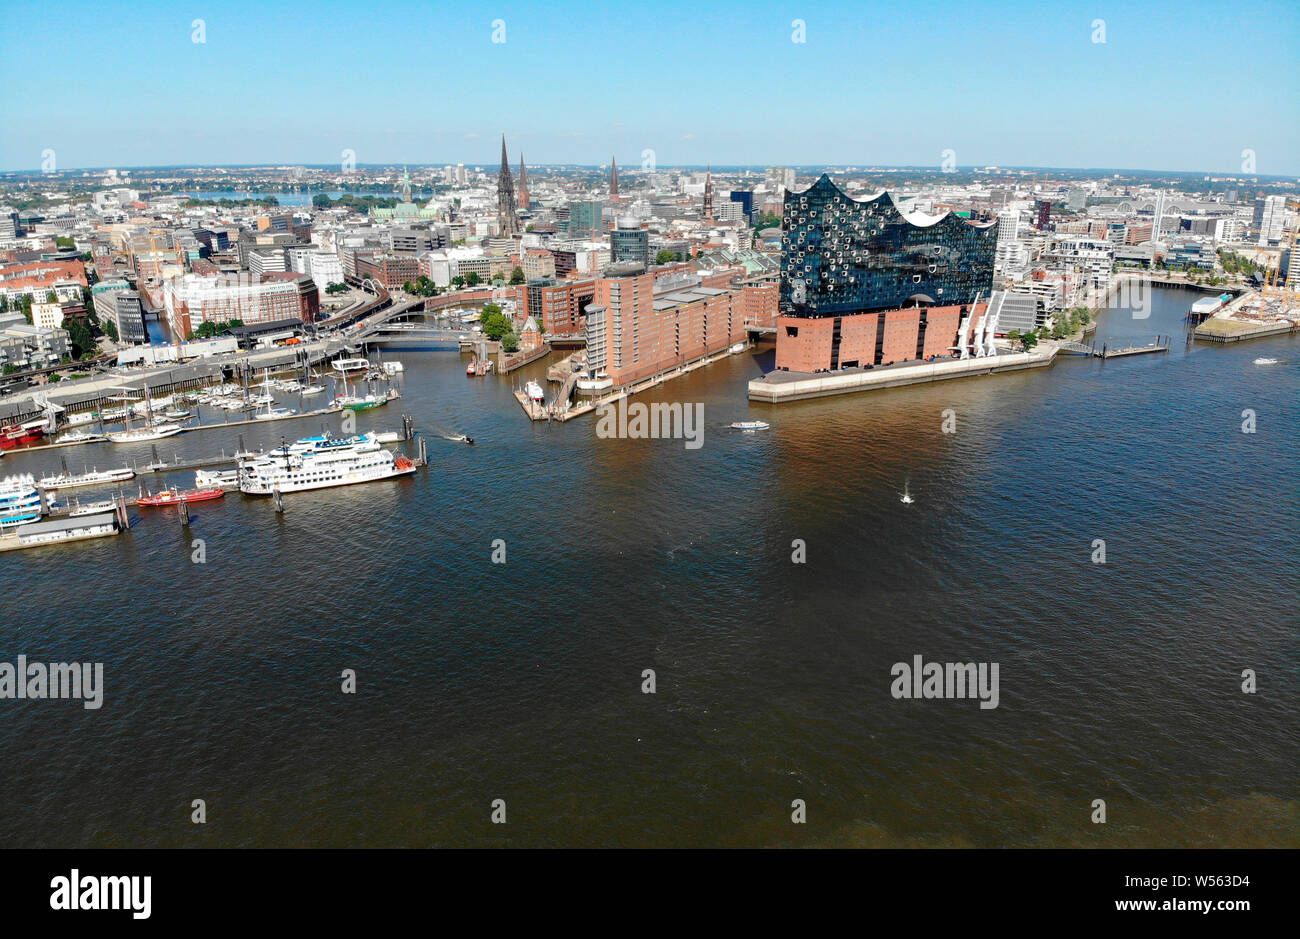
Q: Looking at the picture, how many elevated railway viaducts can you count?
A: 1